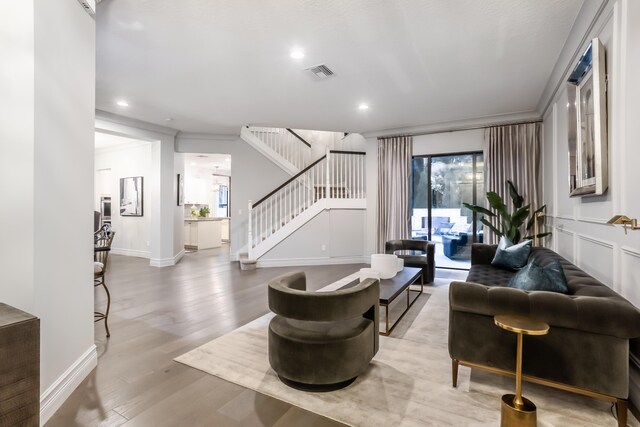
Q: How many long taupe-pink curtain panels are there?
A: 2